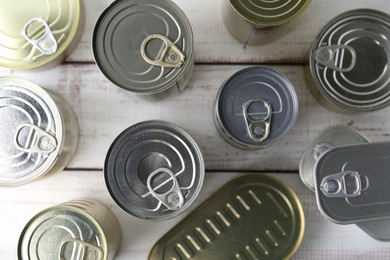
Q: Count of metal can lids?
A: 11